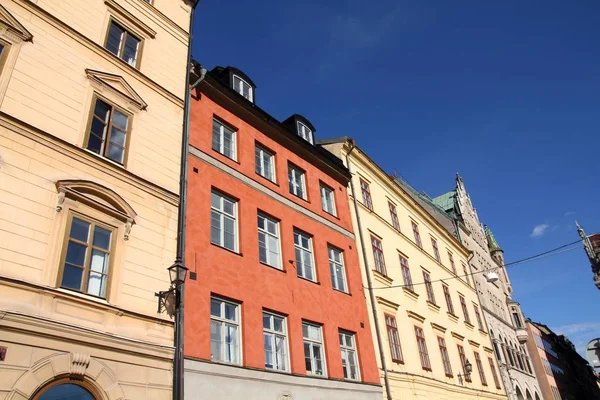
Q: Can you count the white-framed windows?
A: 14